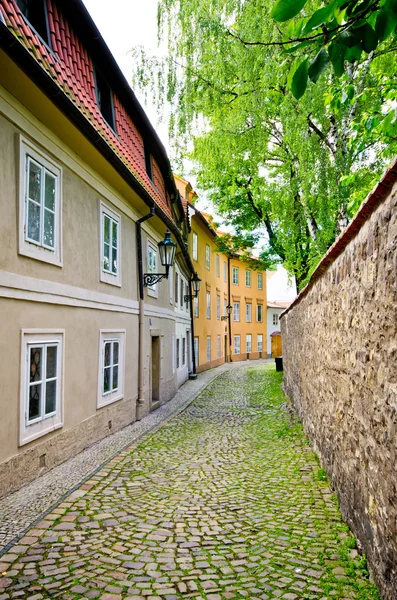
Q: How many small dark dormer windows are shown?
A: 3